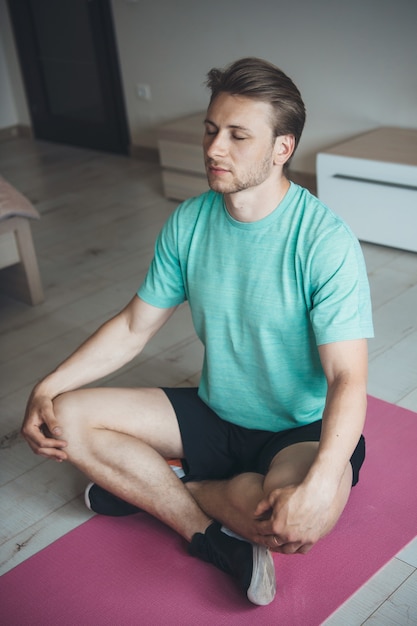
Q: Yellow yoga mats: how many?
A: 0